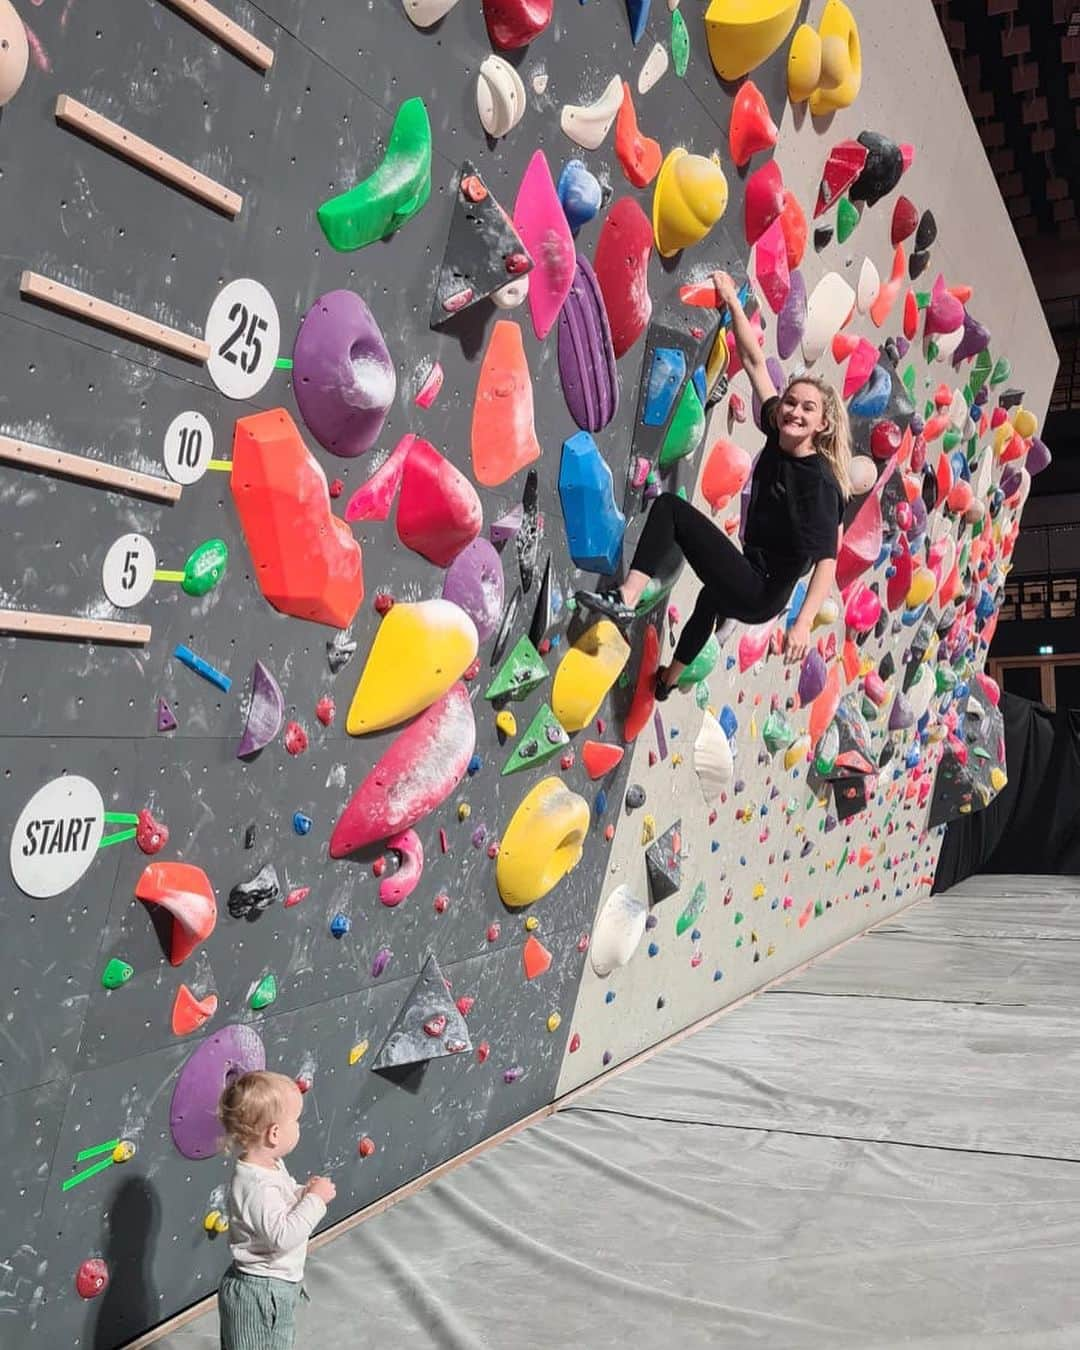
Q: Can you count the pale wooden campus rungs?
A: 5